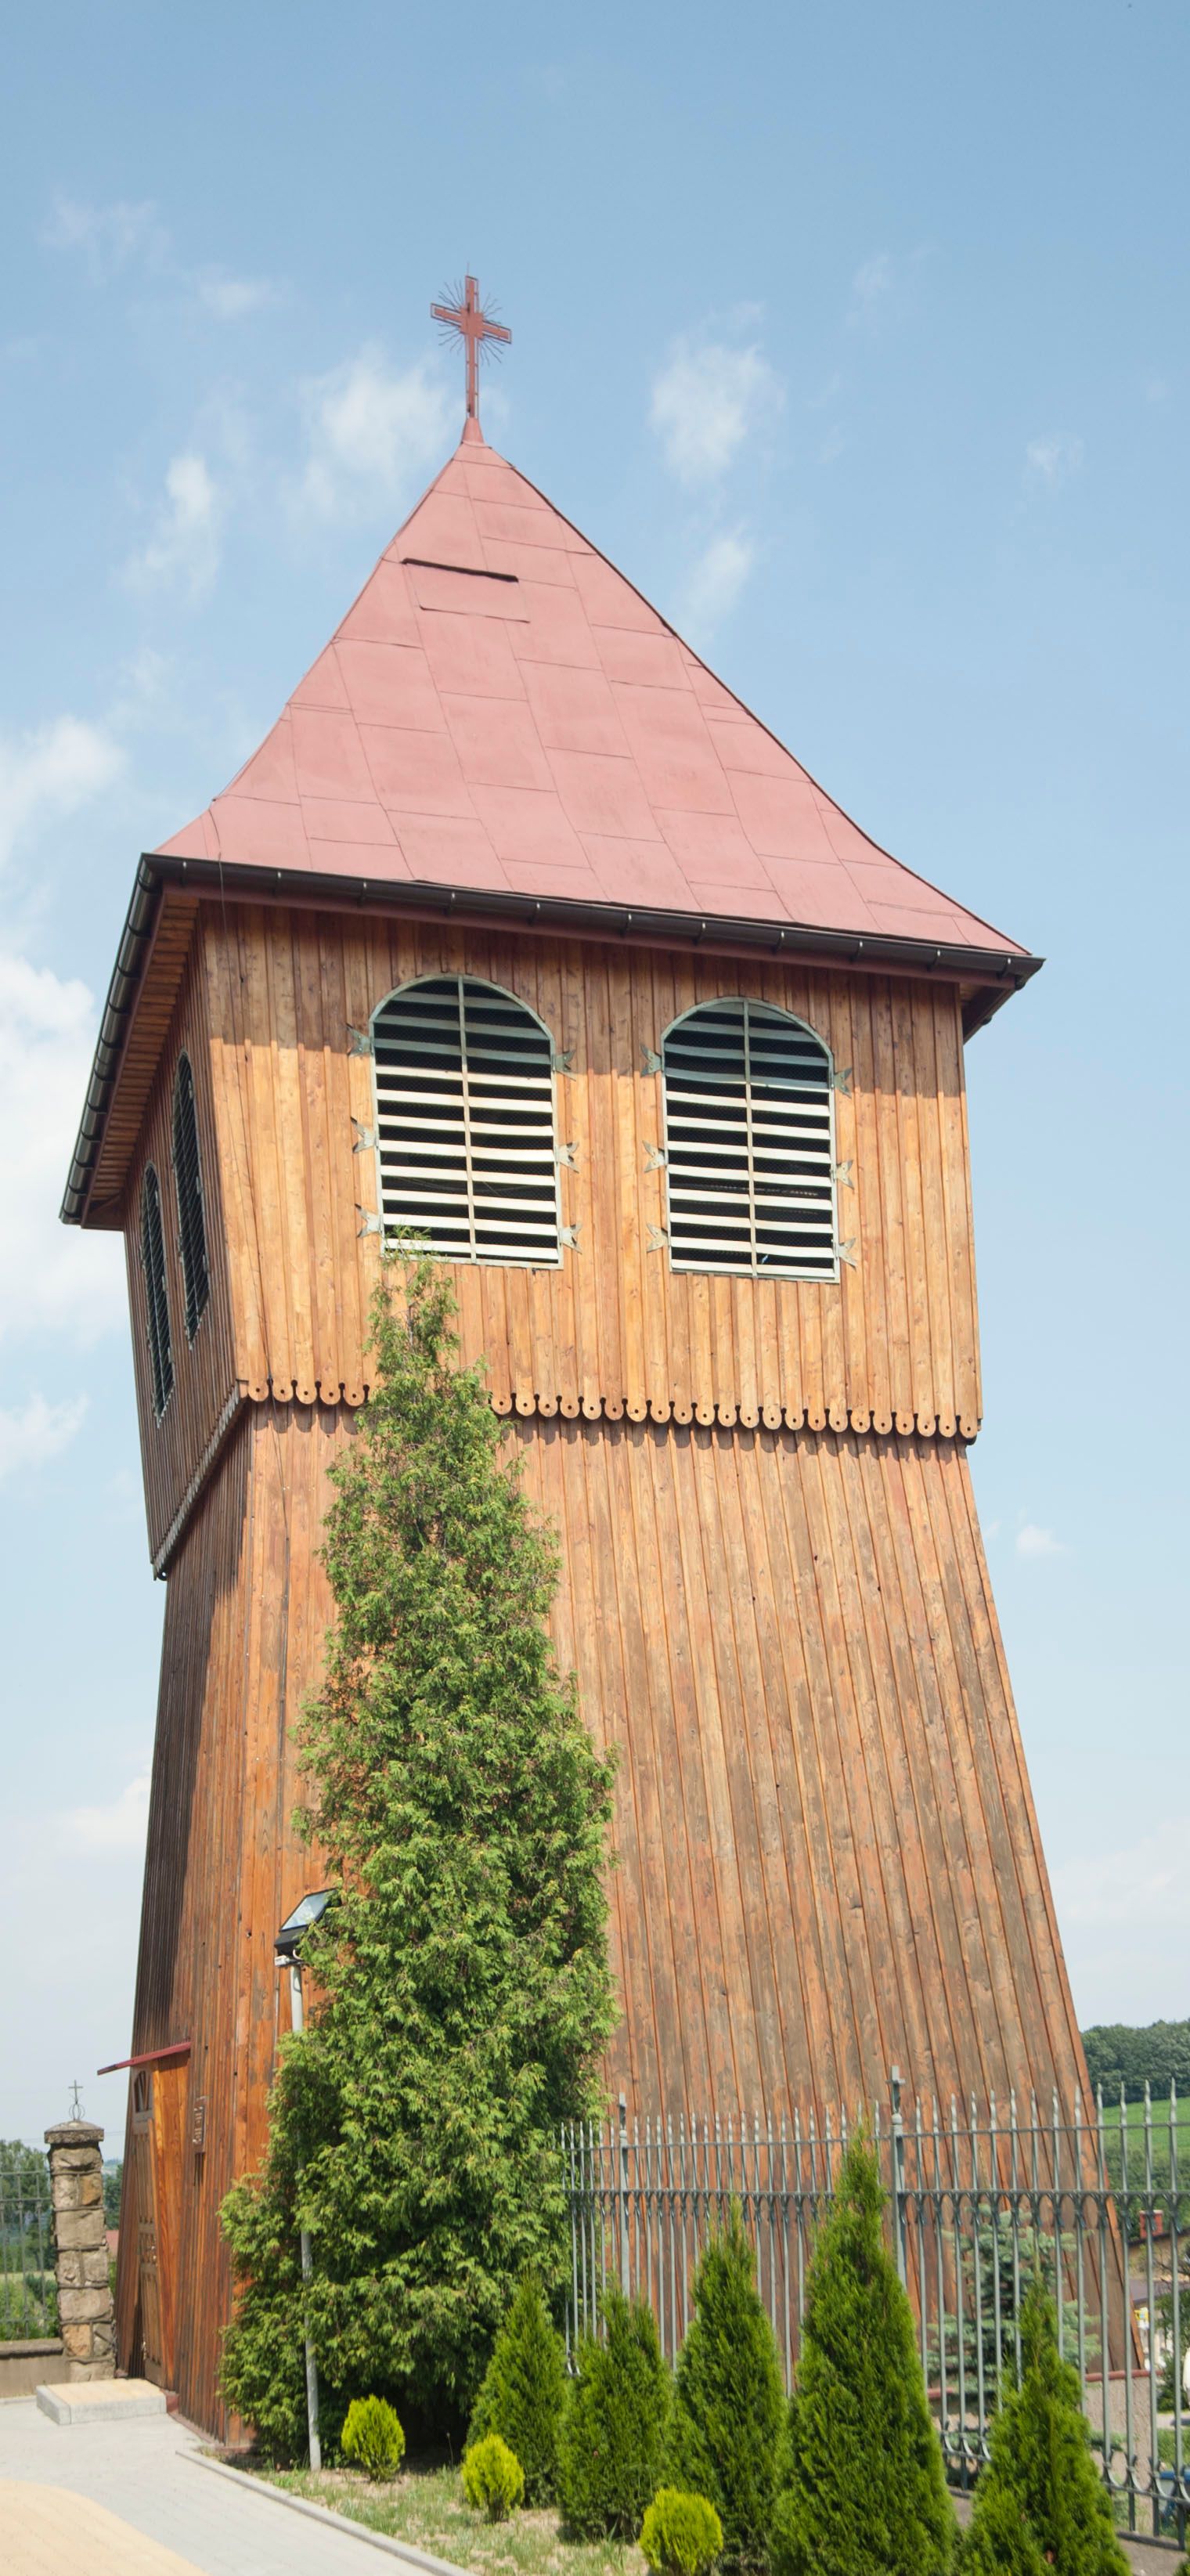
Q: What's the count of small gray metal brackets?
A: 12